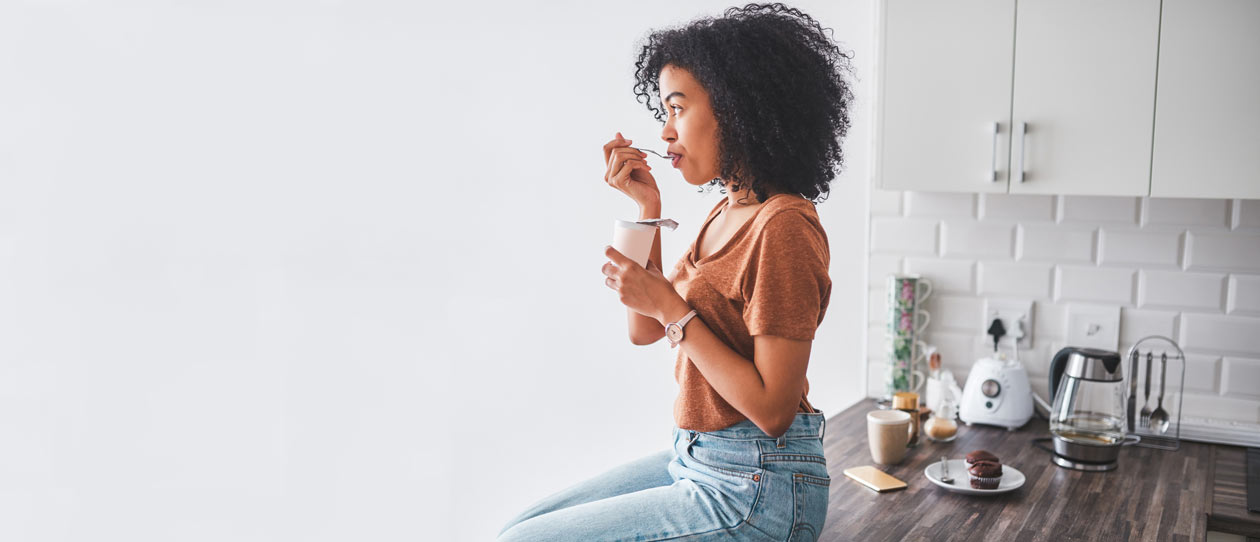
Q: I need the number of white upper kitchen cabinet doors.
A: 3